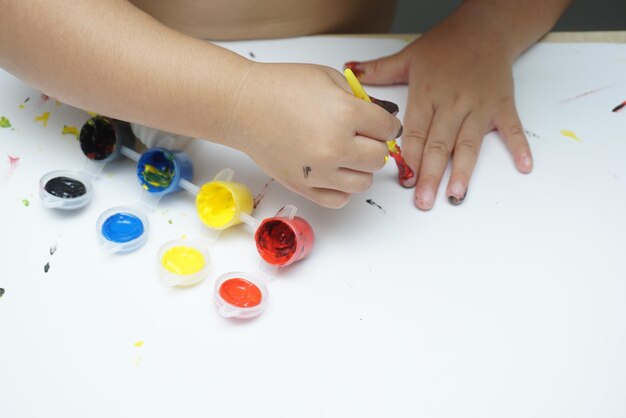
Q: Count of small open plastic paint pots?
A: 4